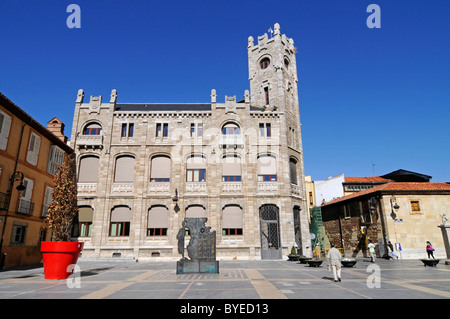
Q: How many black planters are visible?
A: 5